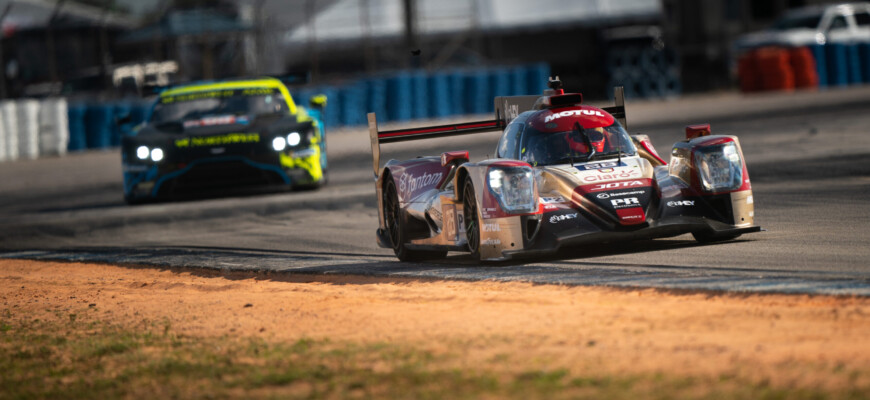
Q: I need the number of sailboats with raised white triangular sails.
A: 0